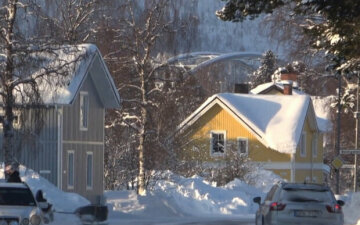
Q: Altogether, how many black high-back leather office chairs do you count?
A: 0